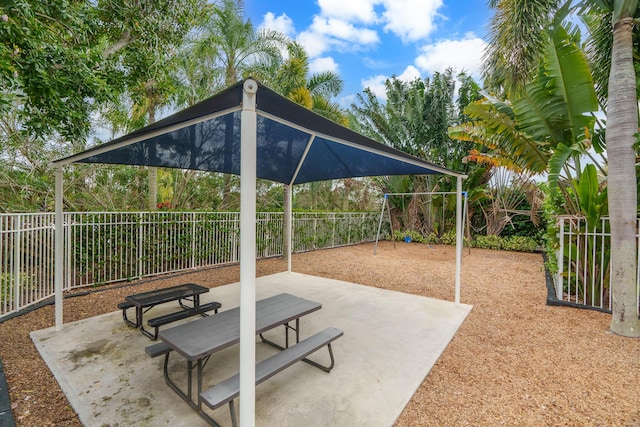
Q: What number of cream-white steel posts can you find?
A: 4